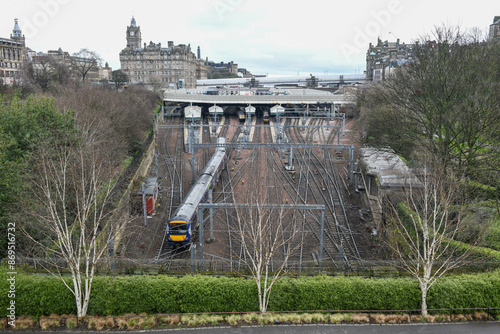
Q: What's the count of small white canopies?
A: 4